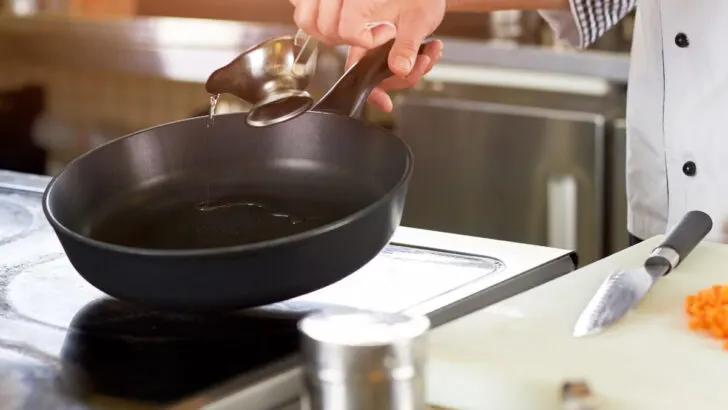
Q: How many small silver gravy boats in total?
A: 1